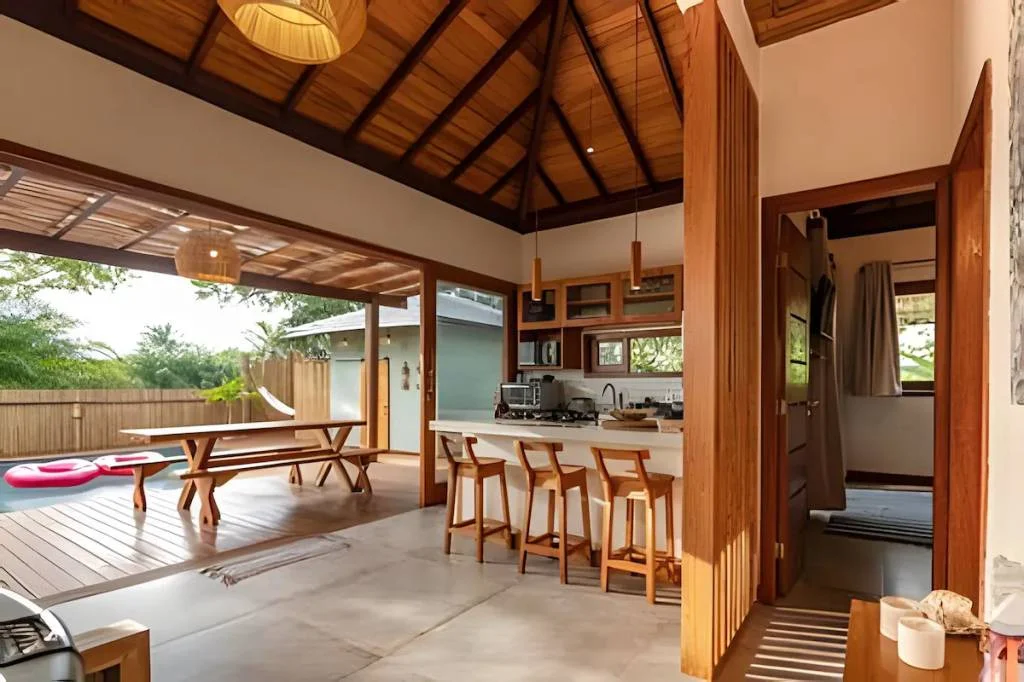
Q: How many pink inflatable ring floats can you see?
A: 2